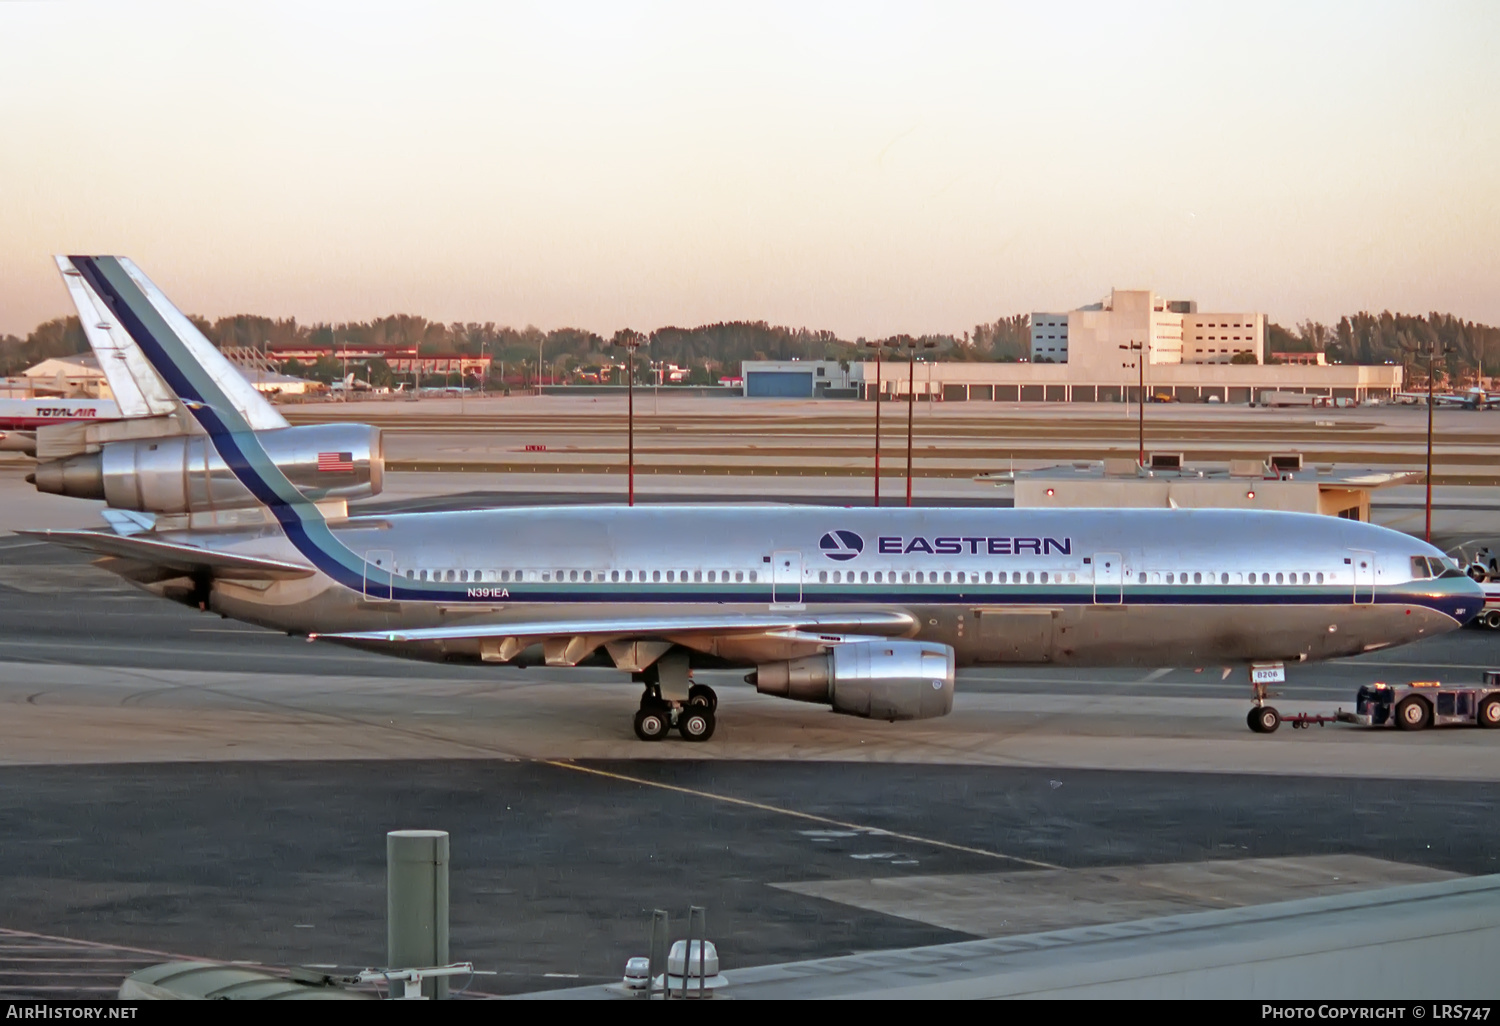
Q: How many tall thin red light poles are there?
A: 5